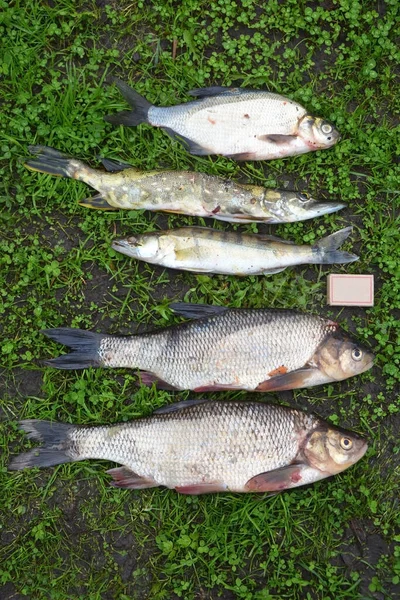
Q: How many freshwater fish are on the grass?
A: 5